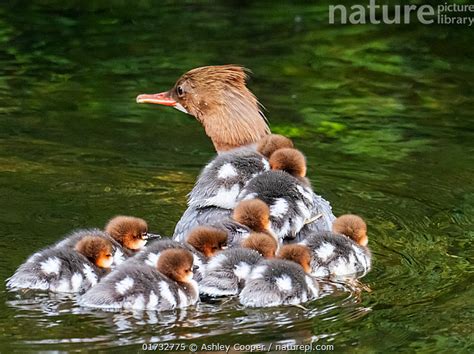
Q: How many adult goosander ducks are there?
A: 1